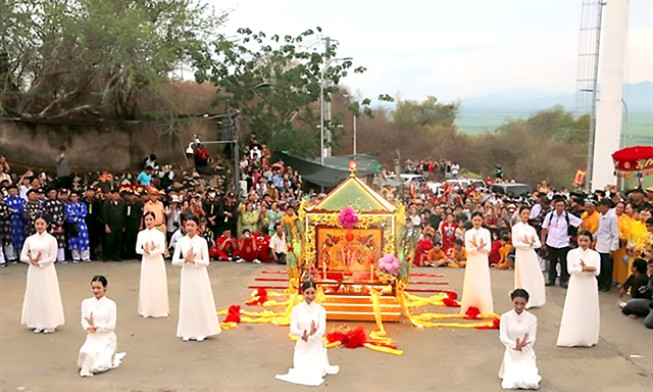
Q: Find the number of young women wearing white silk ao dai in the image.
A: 9